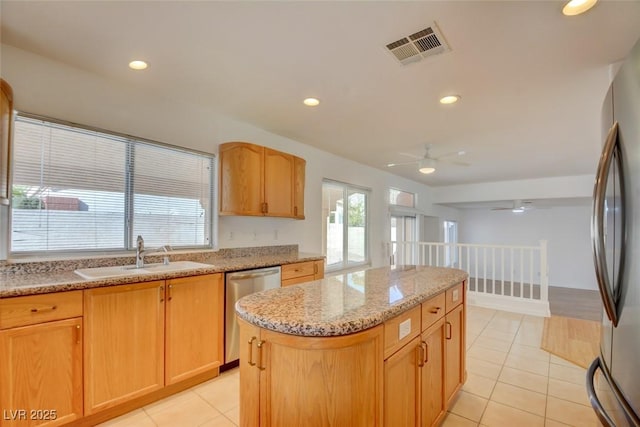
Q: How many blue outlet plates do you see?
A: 0